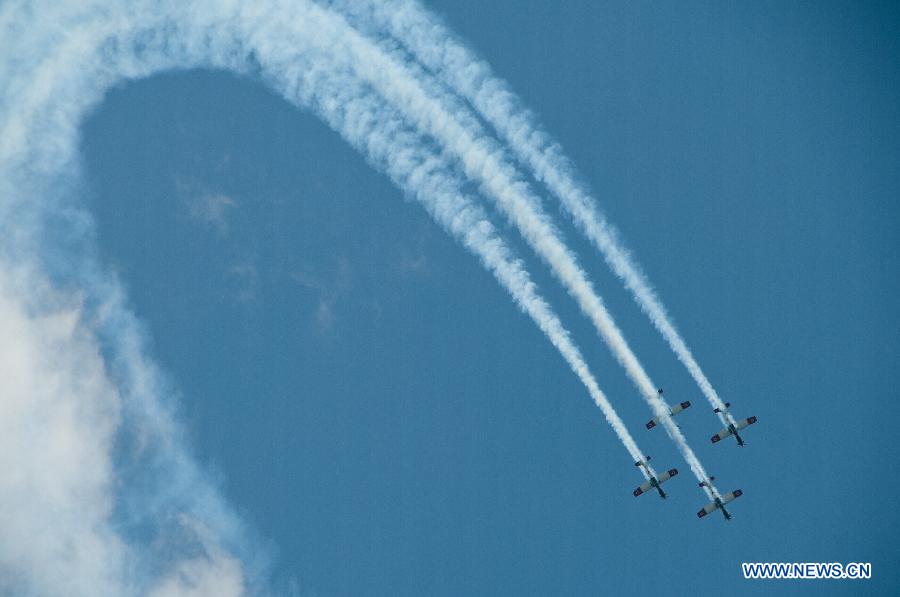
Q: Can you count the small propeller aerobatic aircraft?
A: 4